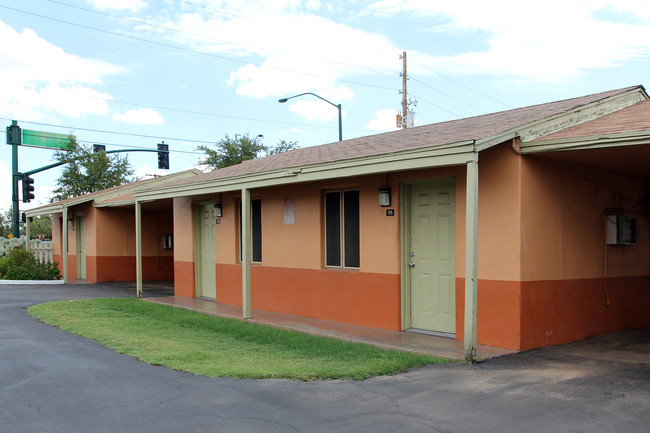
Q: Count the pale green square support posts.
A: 5